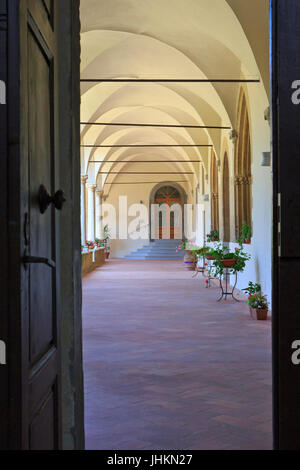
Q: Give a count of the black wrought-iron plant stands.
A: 3